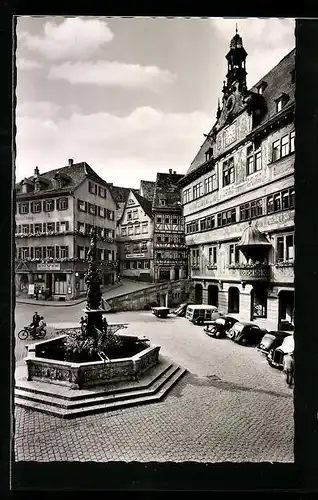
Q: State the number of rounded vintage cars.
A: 4